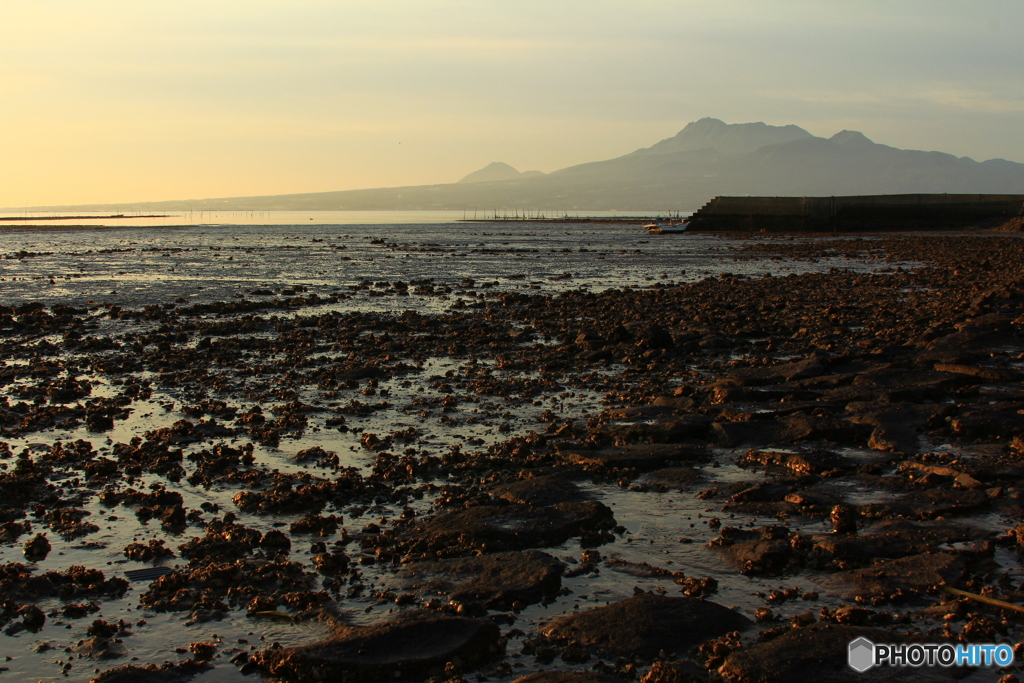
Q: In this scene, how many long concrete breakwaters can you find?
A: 1